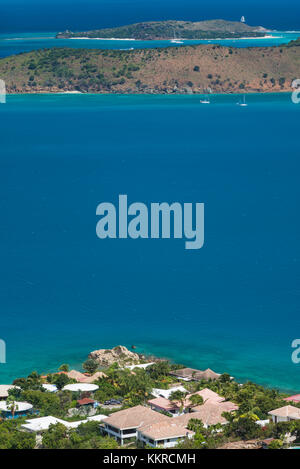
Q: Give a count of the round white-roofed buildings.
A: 2